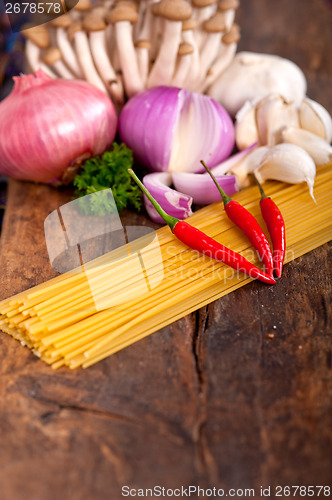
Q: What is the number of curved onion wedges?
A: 3